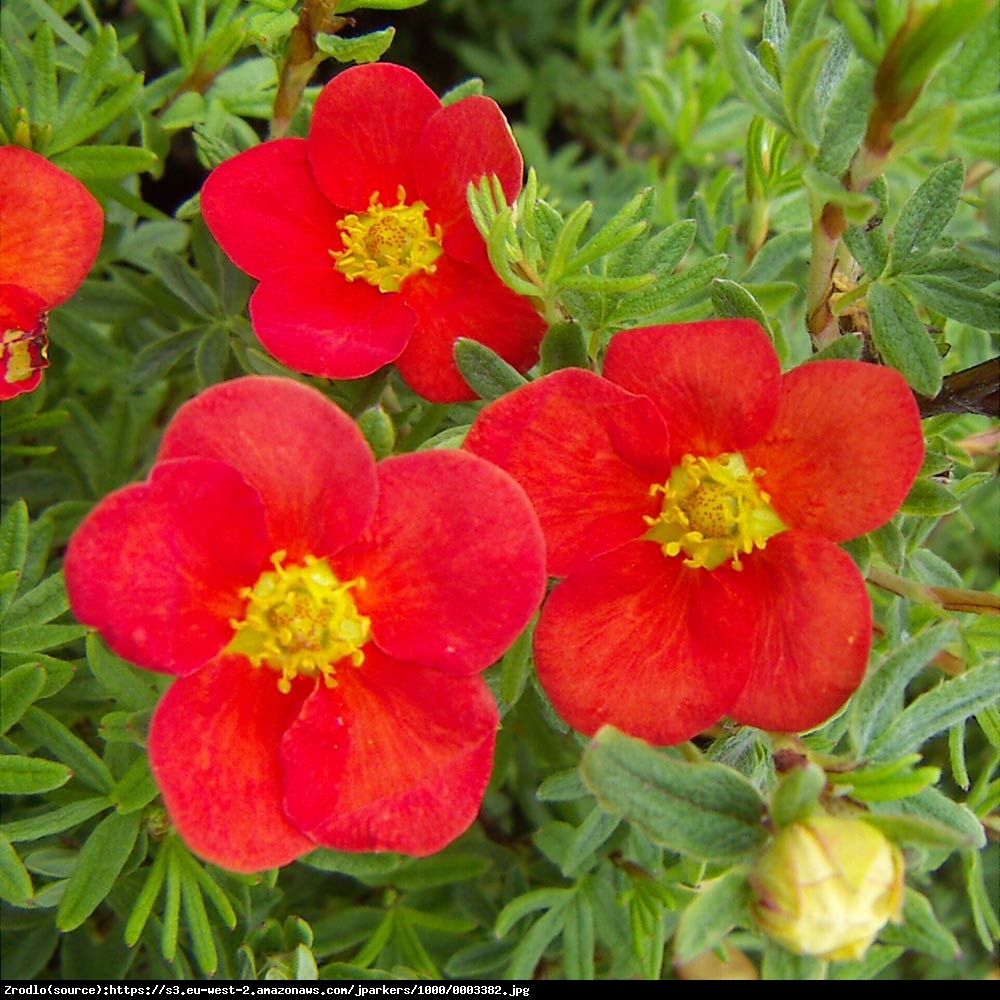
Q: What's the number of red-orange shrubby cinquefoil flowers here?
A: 4